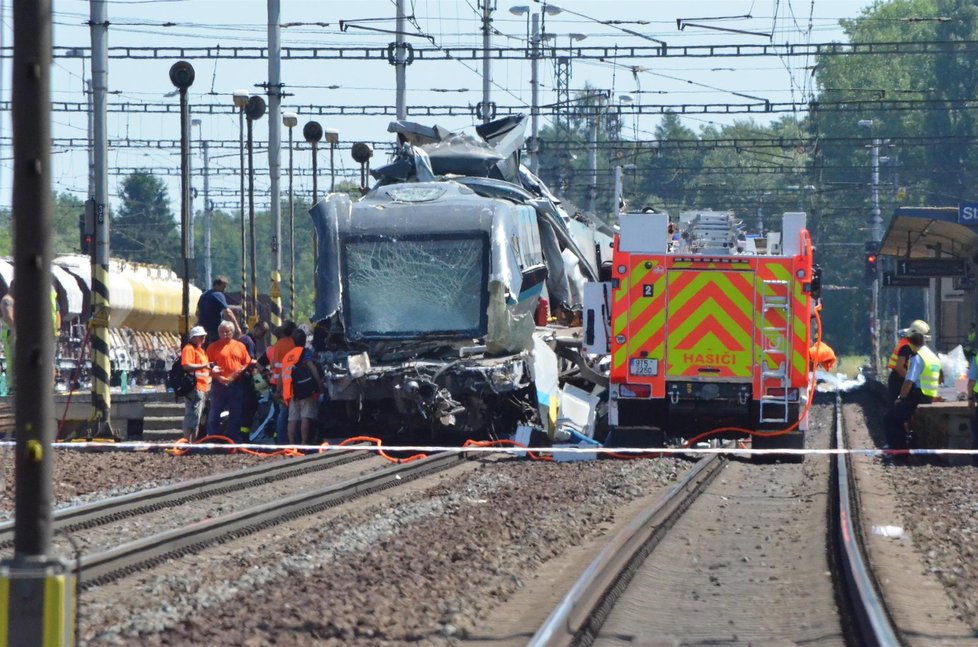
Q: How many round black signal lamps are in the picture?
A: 4